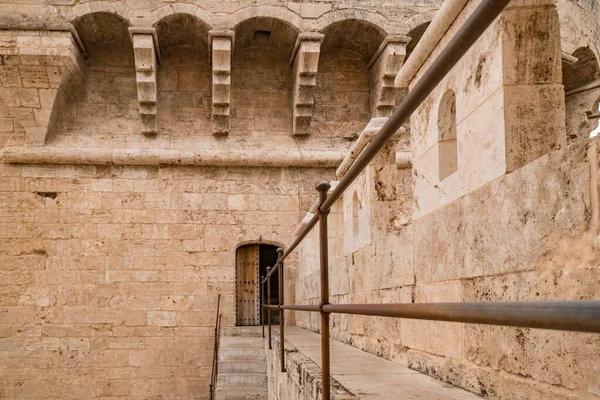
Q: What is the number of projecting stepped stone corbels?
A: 4